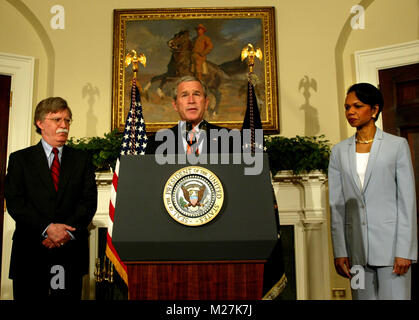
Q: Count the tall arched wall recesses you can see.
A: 2